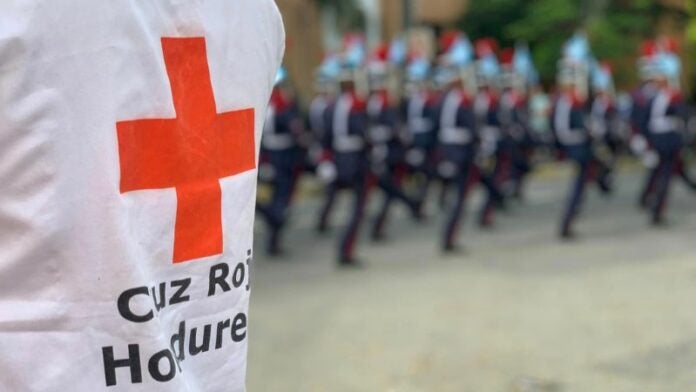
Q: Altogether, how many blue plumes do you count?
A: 11